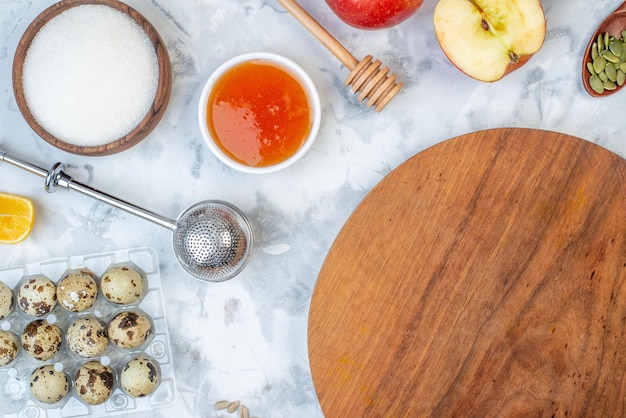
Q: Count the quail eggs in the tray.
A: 11